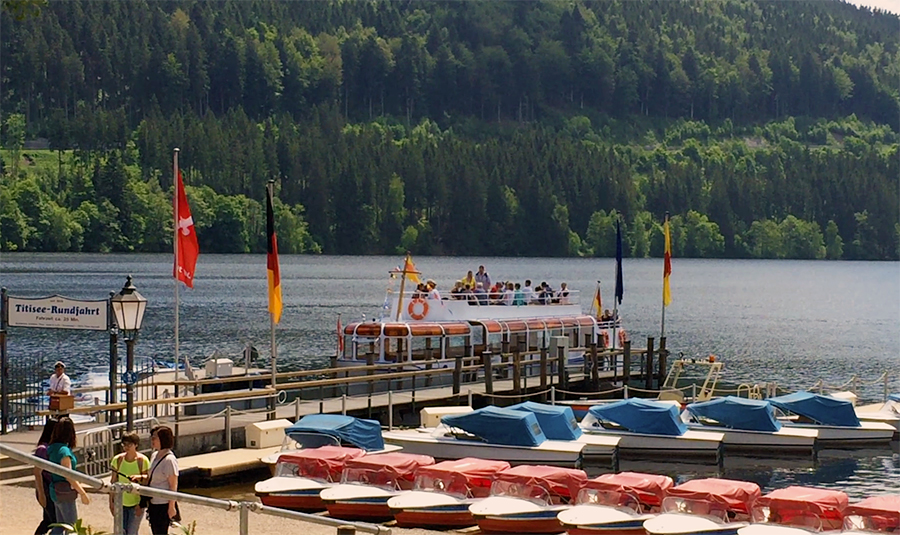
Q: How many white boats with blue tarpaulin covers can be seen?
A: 6